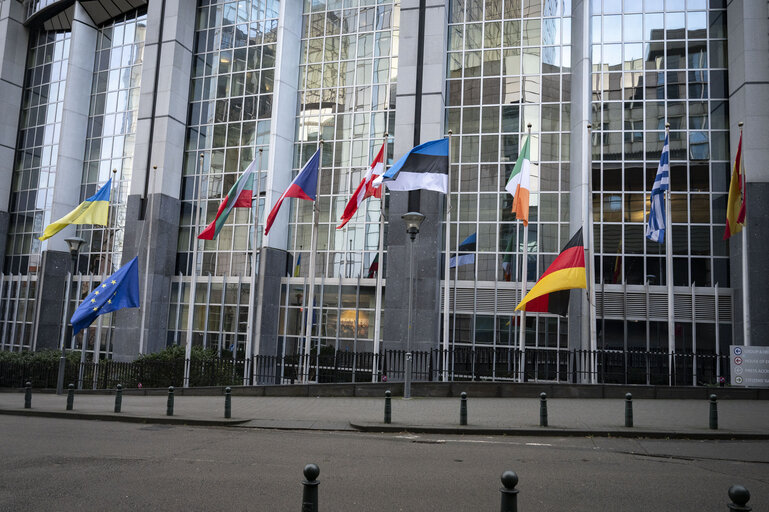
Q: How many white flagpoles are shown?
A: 11